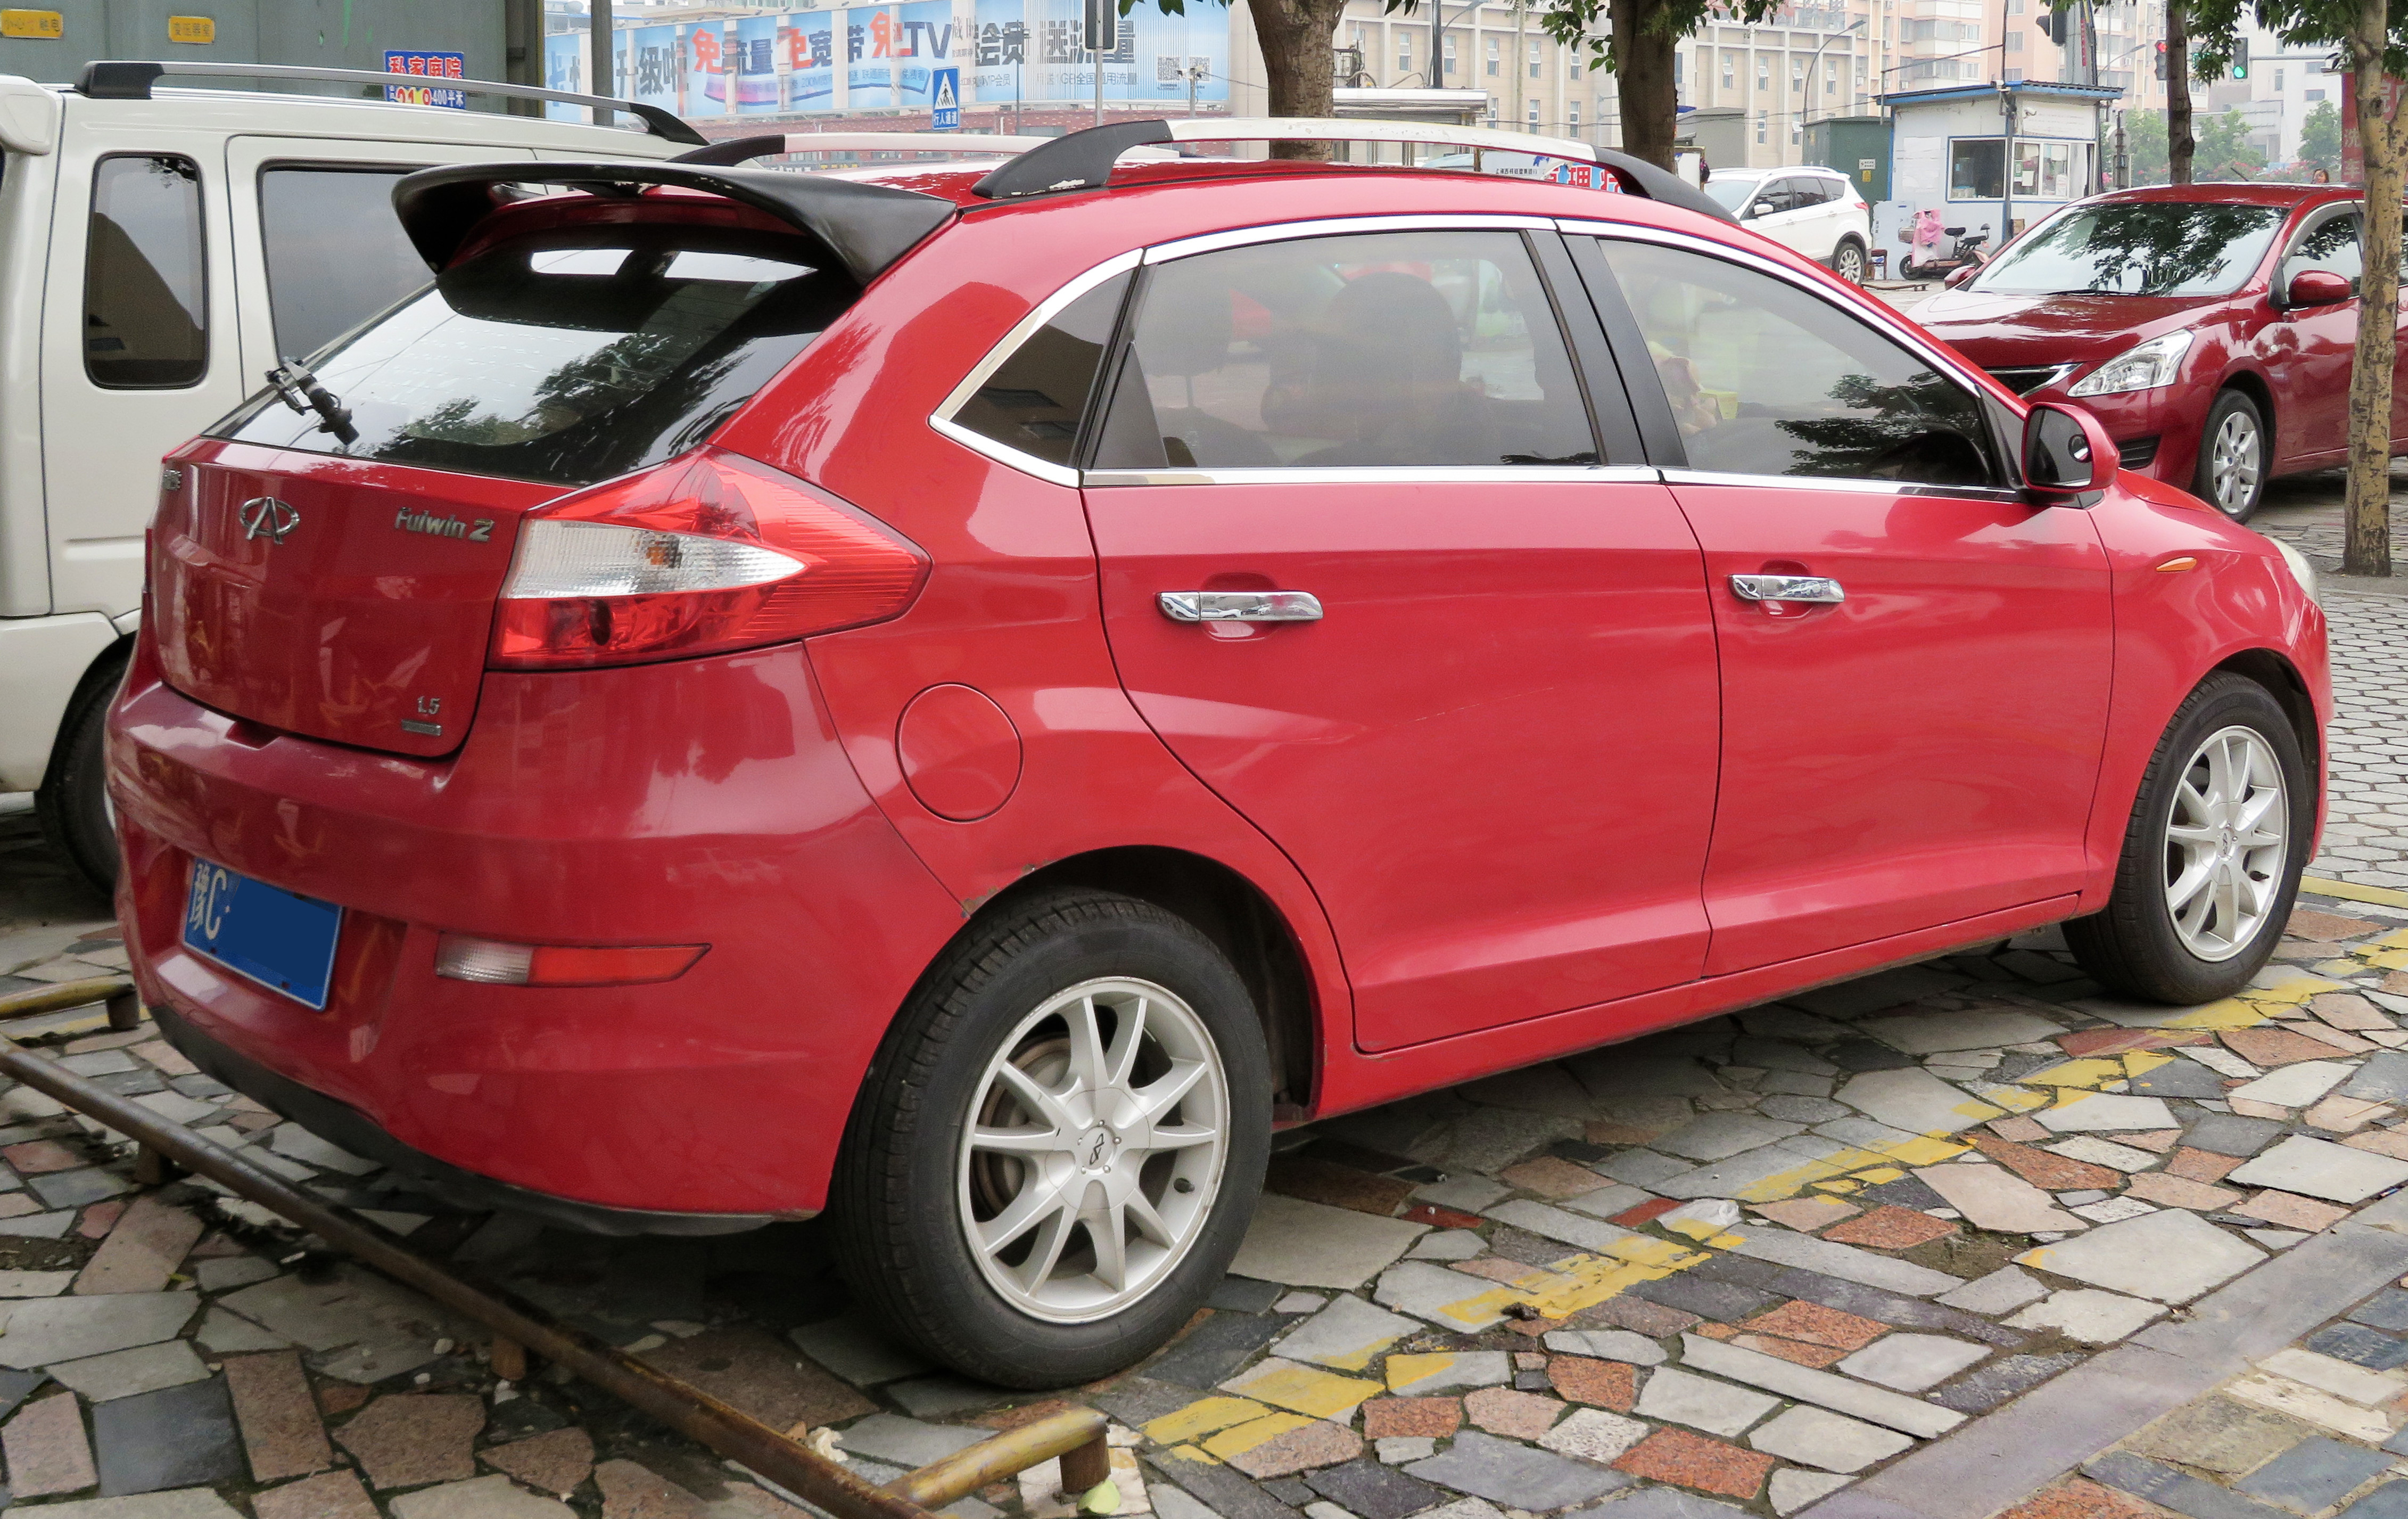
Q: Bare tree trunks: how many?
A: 4